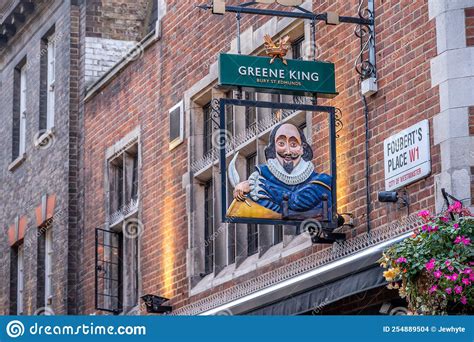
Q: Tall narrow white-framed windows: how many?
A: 4